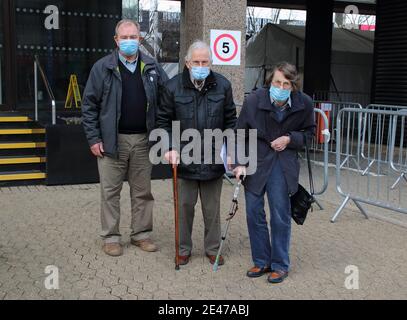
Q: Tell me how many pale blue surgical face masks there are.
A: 3